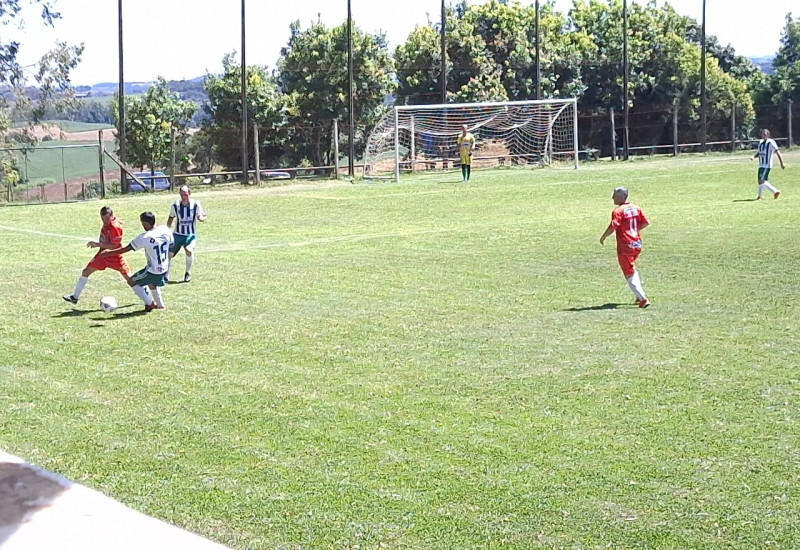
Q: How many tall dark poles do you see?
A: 7